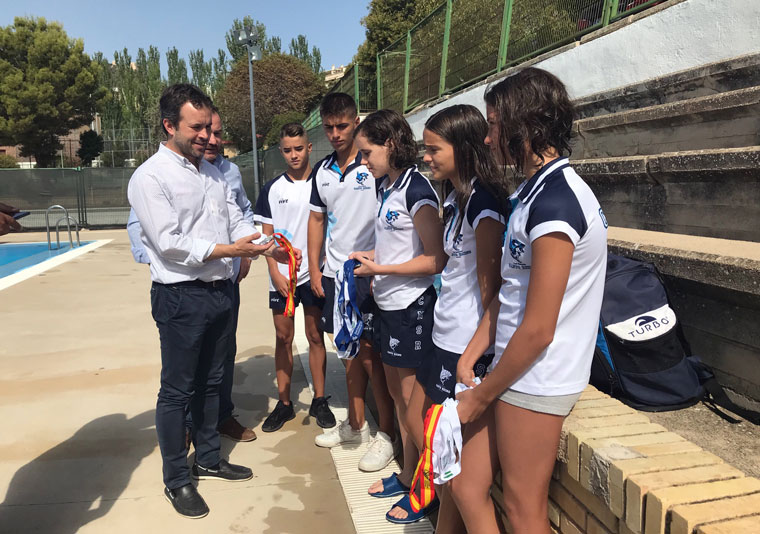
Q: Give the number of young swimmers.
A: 5